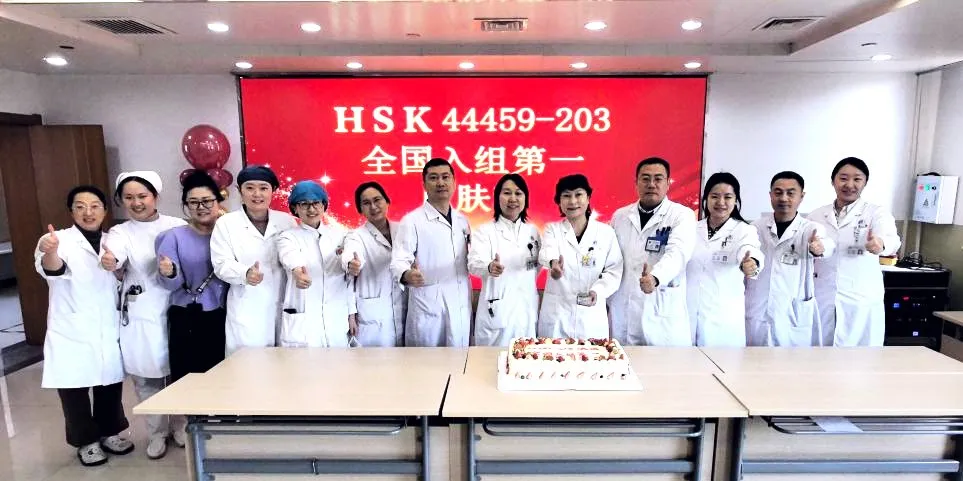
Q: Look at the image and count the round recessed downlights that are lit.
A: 11